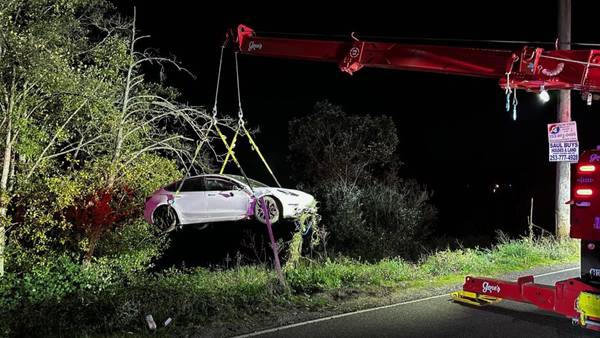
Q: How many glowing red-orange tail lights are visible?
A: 2